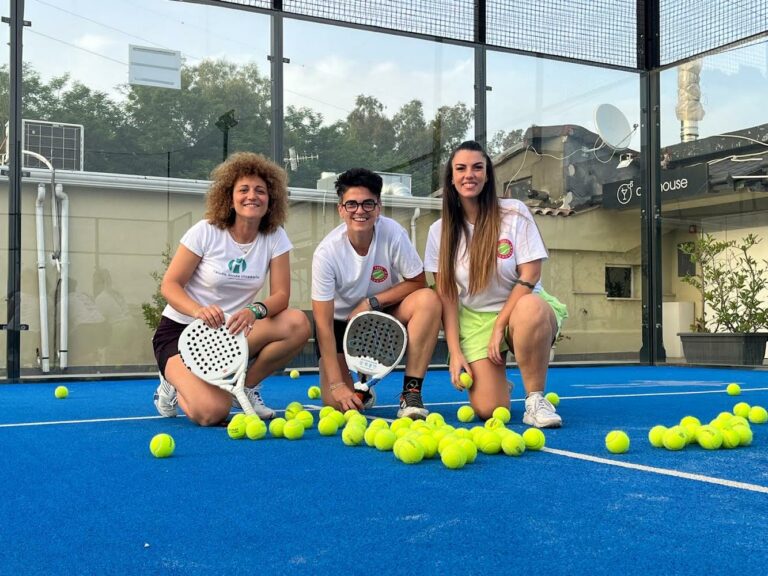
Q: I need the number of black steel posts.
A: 4